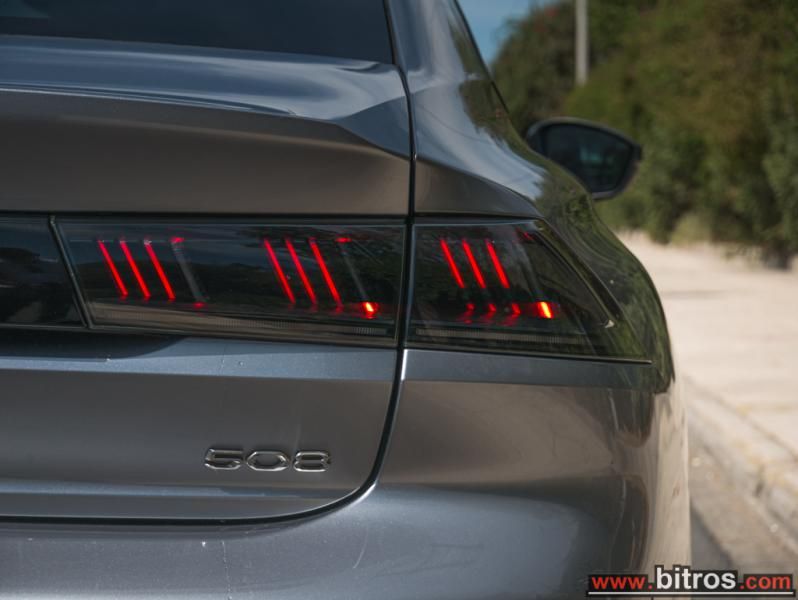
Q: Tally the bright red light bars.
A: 9